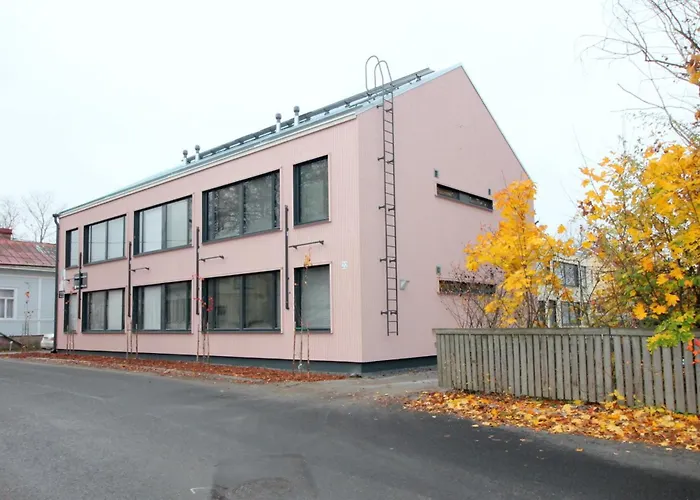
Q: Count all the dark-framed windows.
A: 12